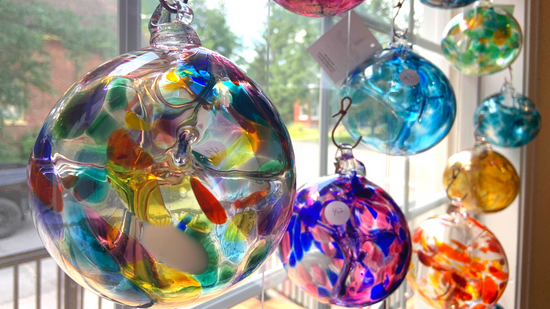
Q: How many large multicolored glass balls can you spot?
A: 1